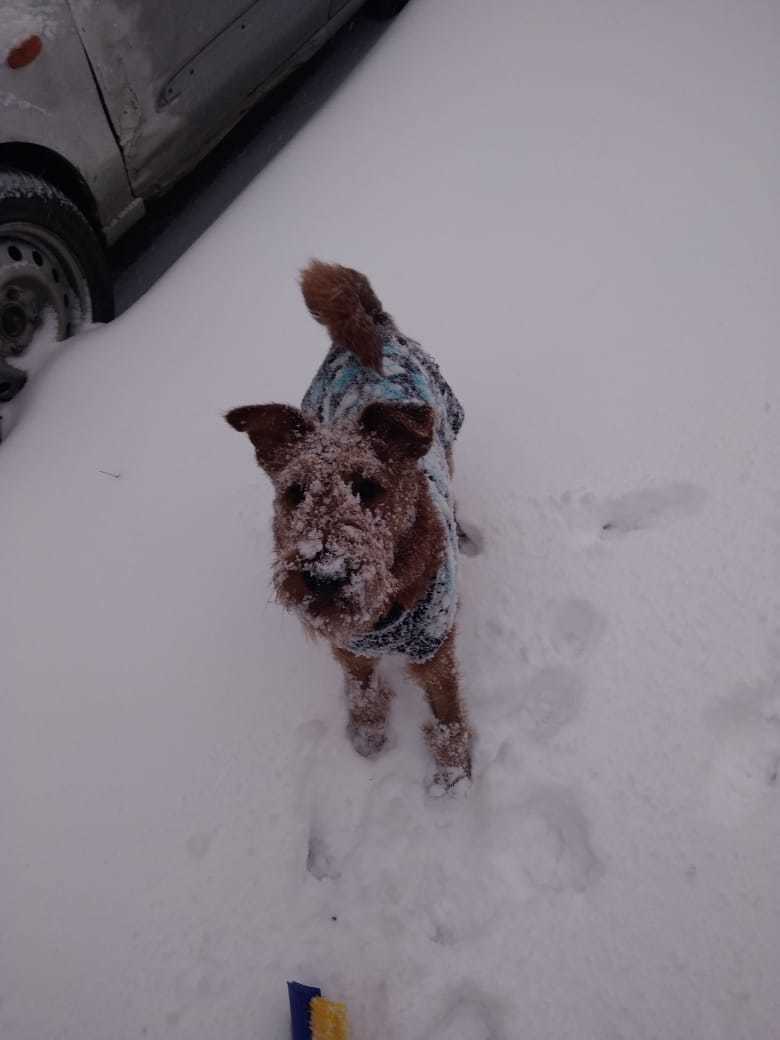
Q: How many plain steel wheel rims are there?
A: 1